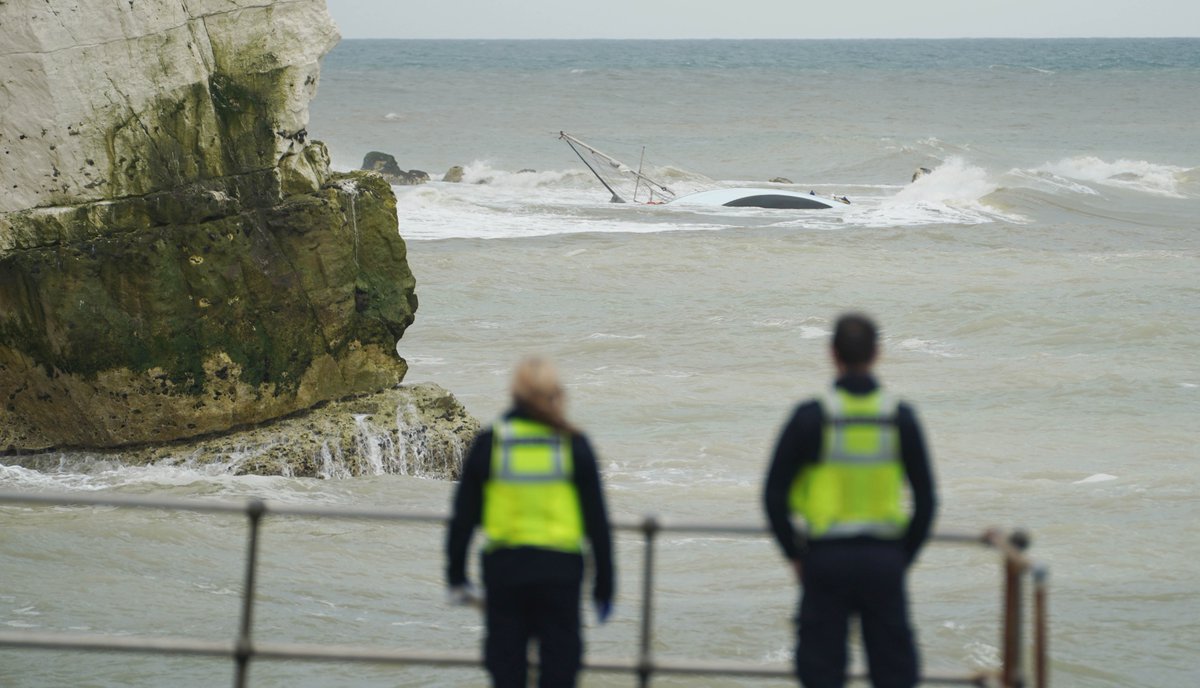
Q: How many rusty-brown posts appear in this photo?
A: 2